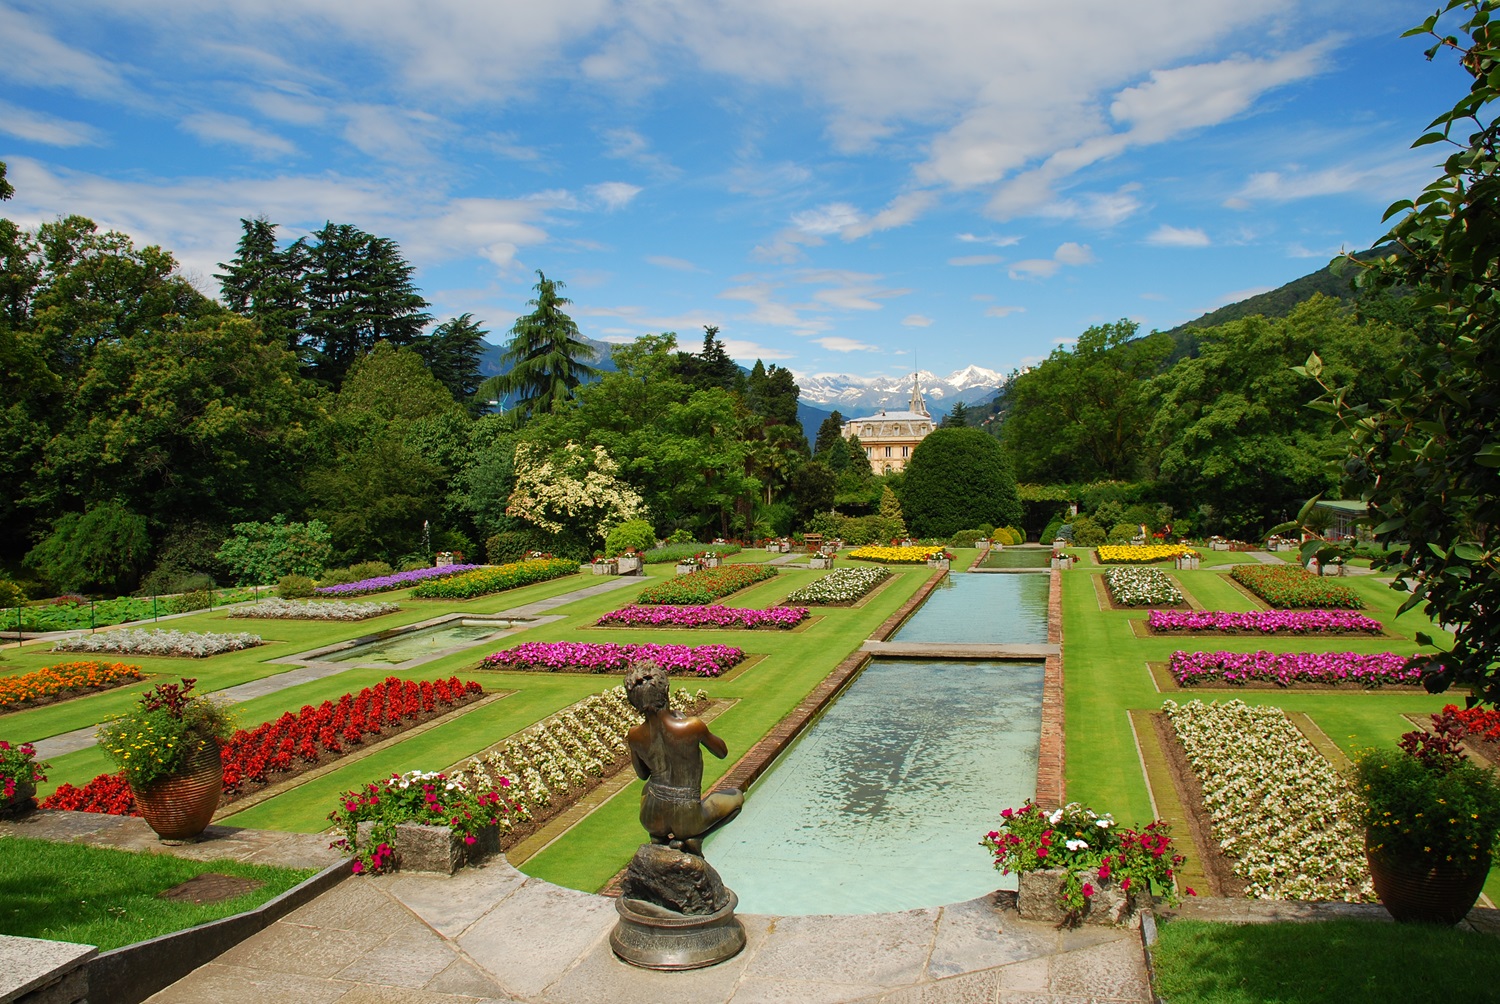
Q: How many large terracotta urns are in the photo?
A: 2